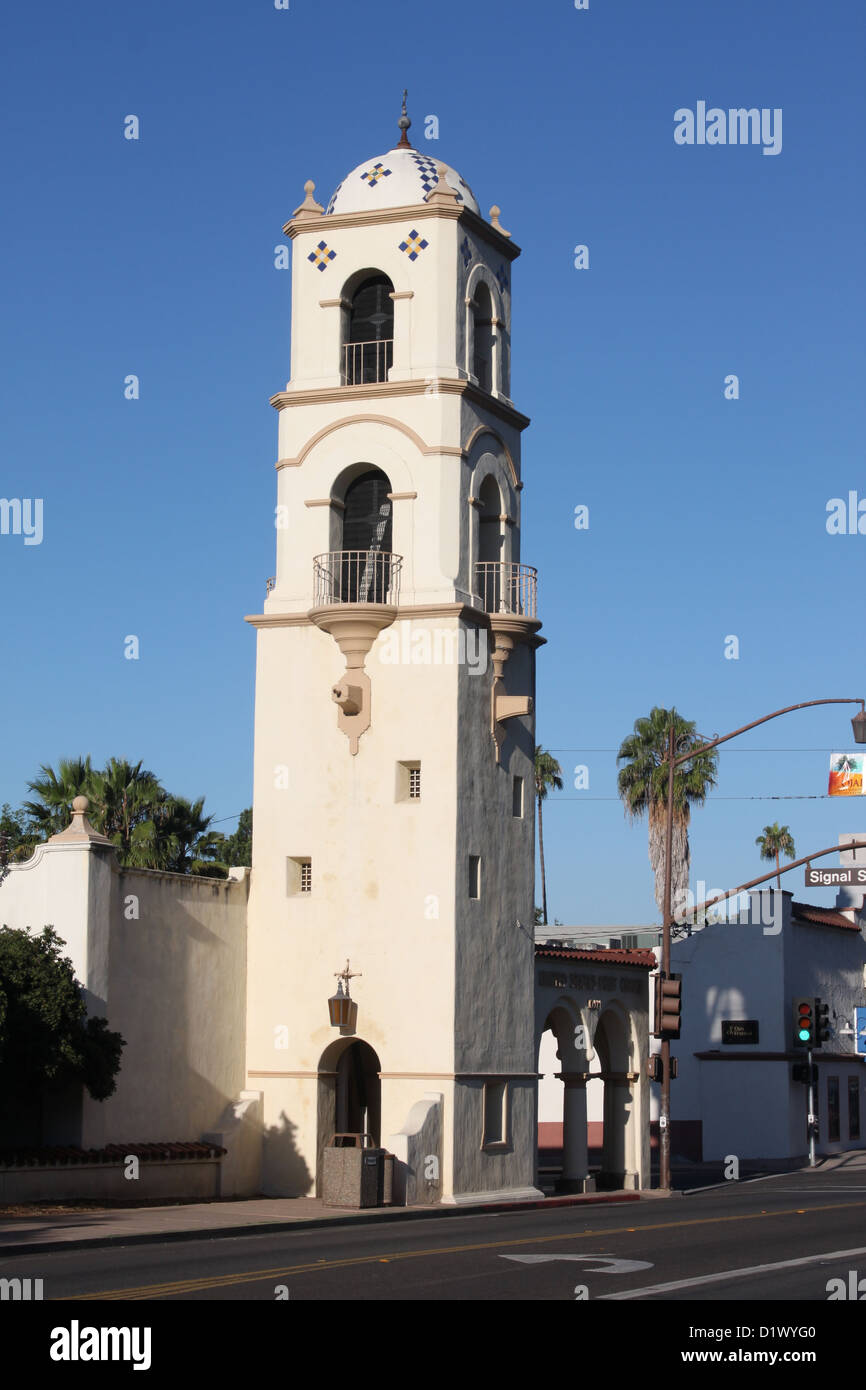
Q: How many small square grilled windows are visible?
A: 2